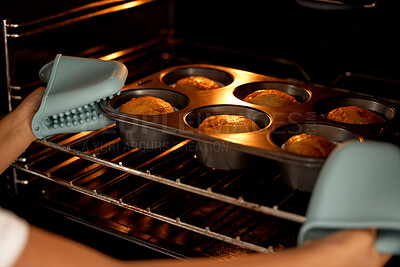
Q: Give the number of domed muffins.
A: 6